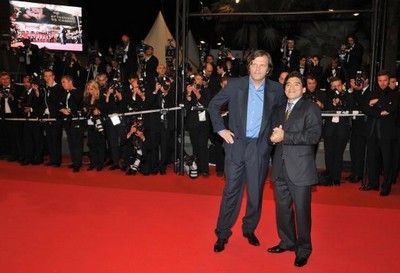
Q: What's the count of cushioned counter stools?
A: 0